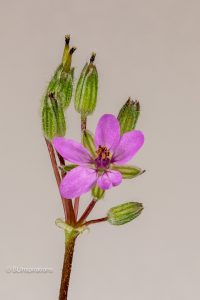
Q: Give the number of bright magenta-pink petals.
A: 5